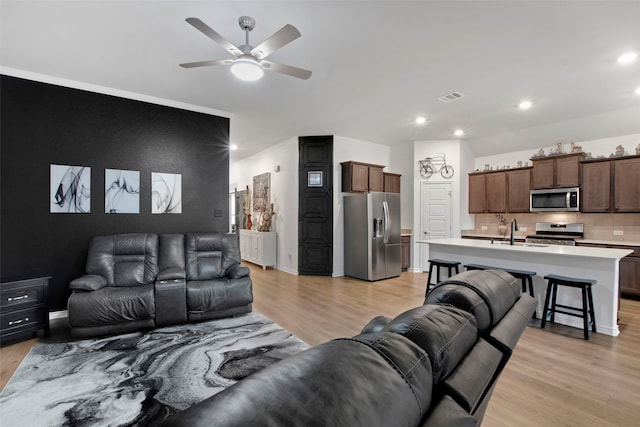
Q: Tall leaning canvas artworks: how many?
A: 1